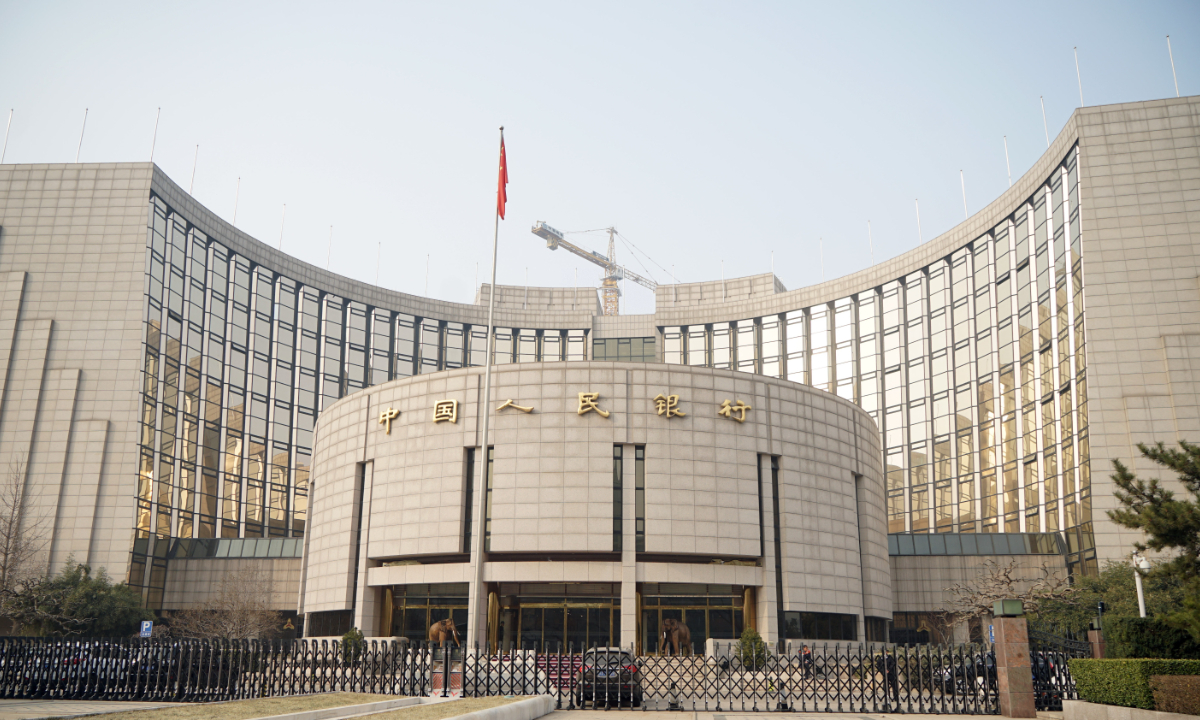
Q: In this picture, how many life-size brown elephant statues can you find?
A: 2